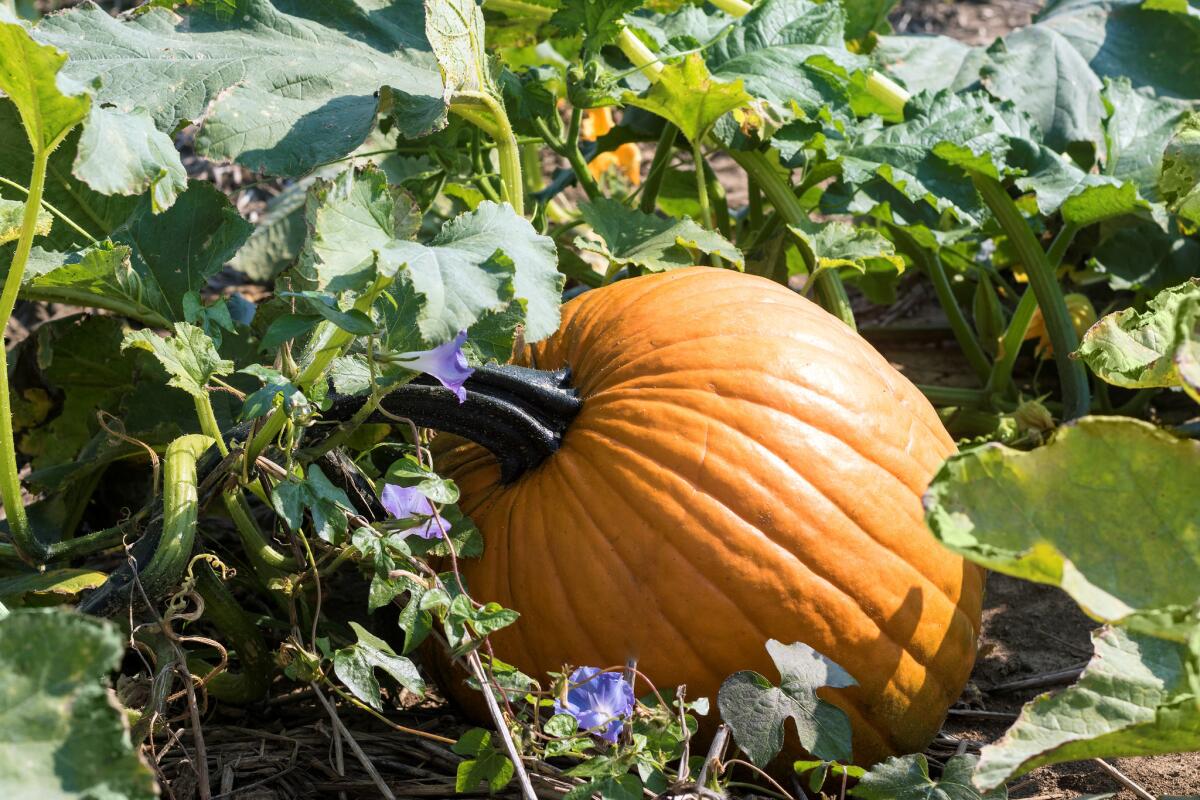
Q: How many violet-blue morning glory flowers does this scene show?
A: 3